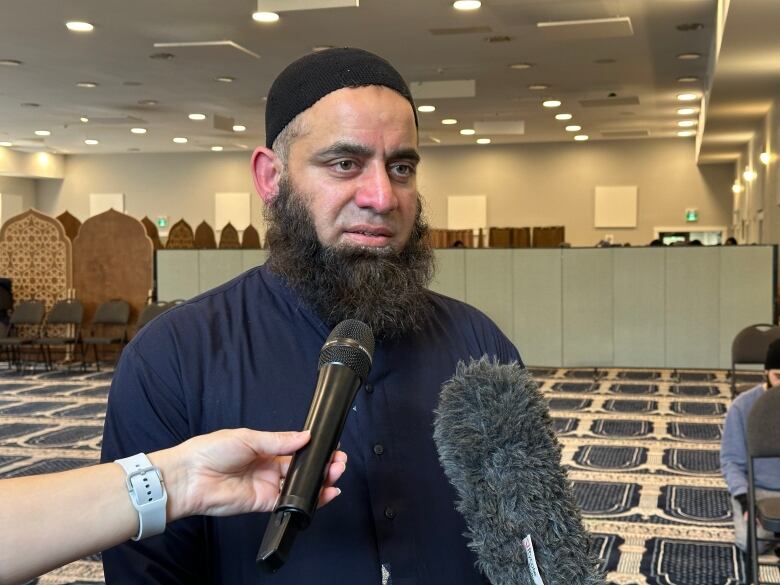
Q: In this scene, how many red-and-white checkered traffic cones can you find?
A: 0